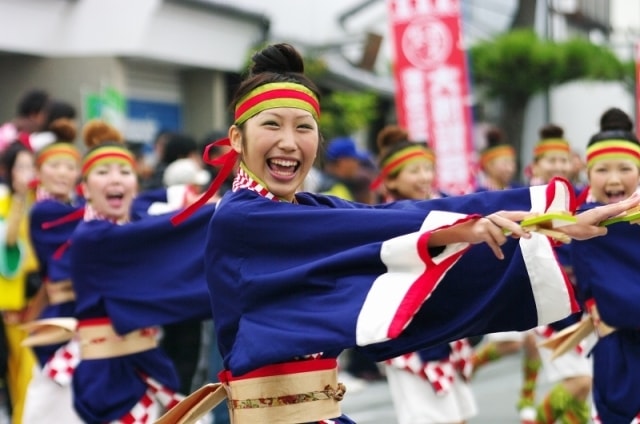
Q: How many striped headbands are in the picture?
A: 7